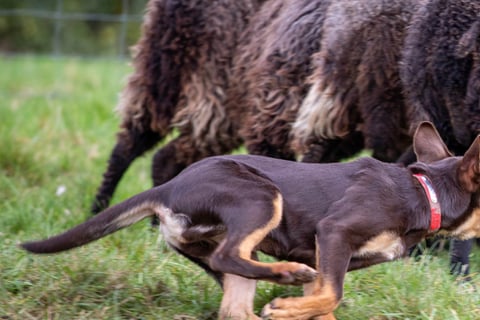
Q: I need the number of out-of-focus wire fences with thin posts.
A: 1